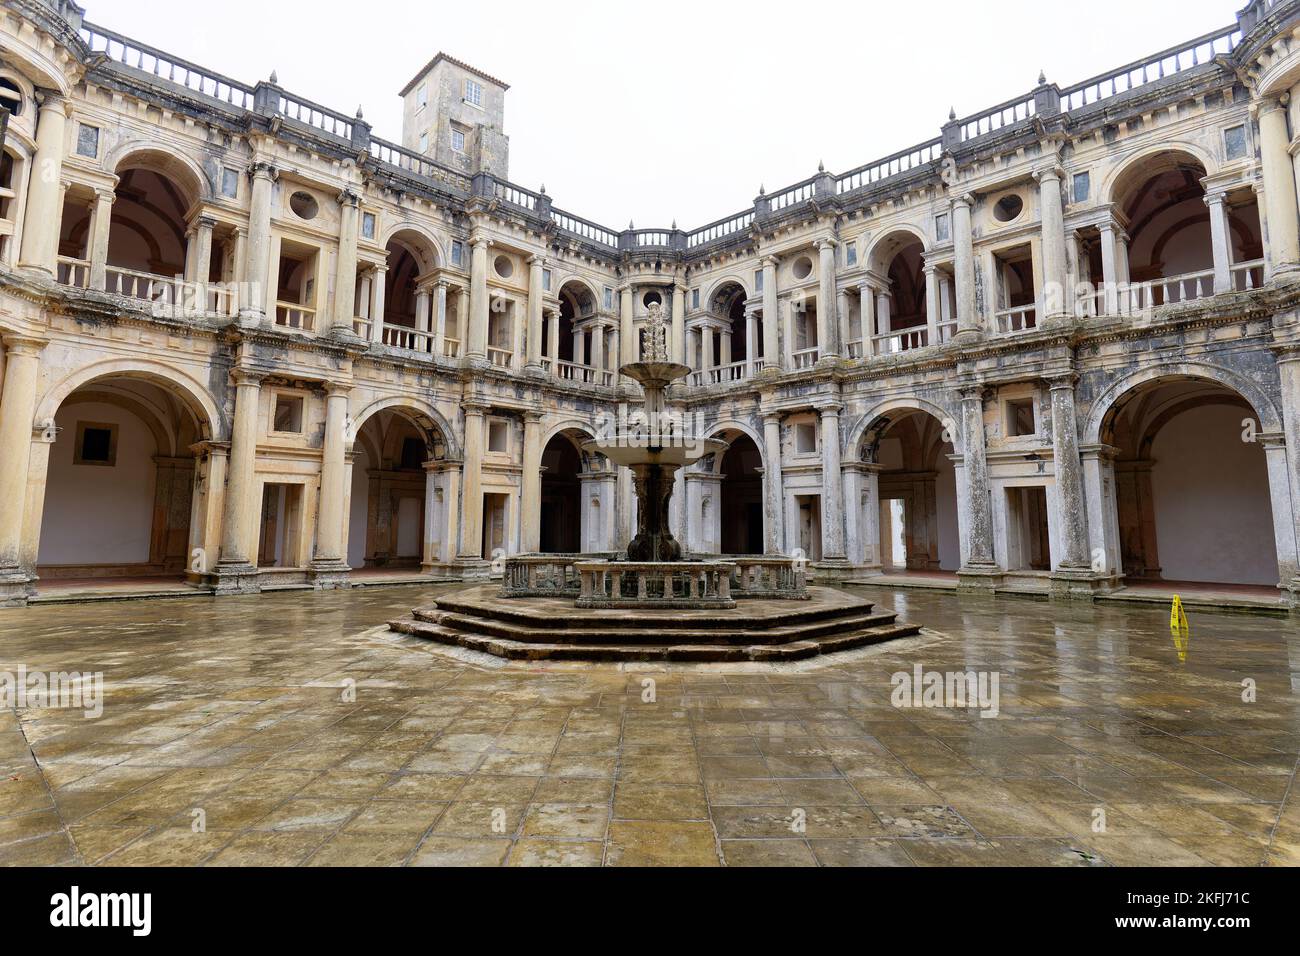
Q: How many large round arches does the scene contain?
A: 12